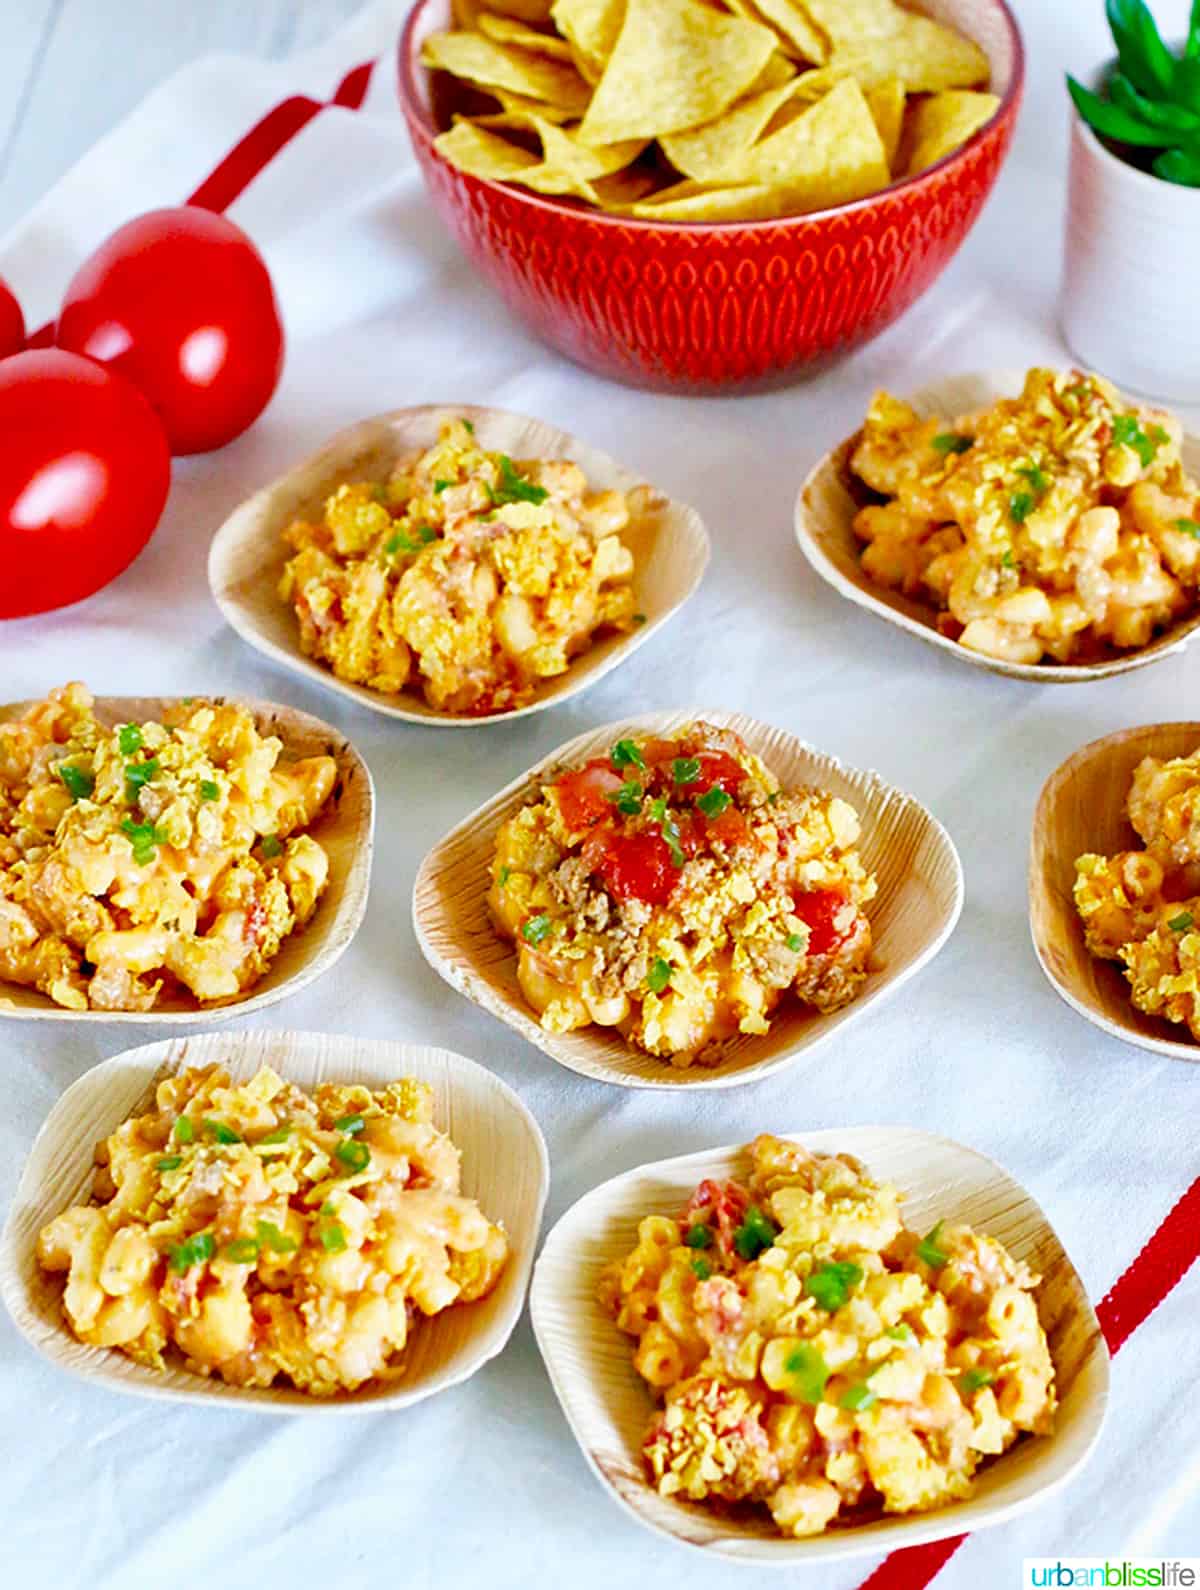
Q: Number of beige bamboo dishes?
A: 7